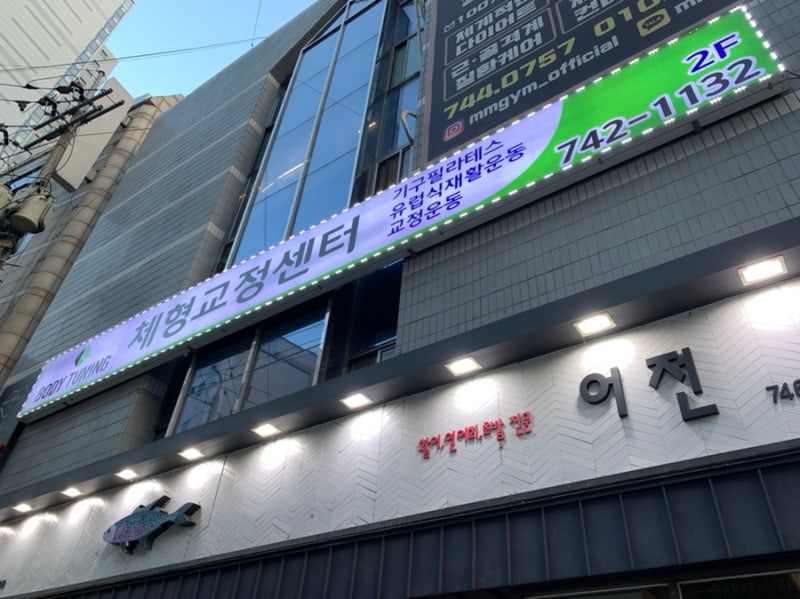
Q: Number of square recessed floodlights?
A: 9